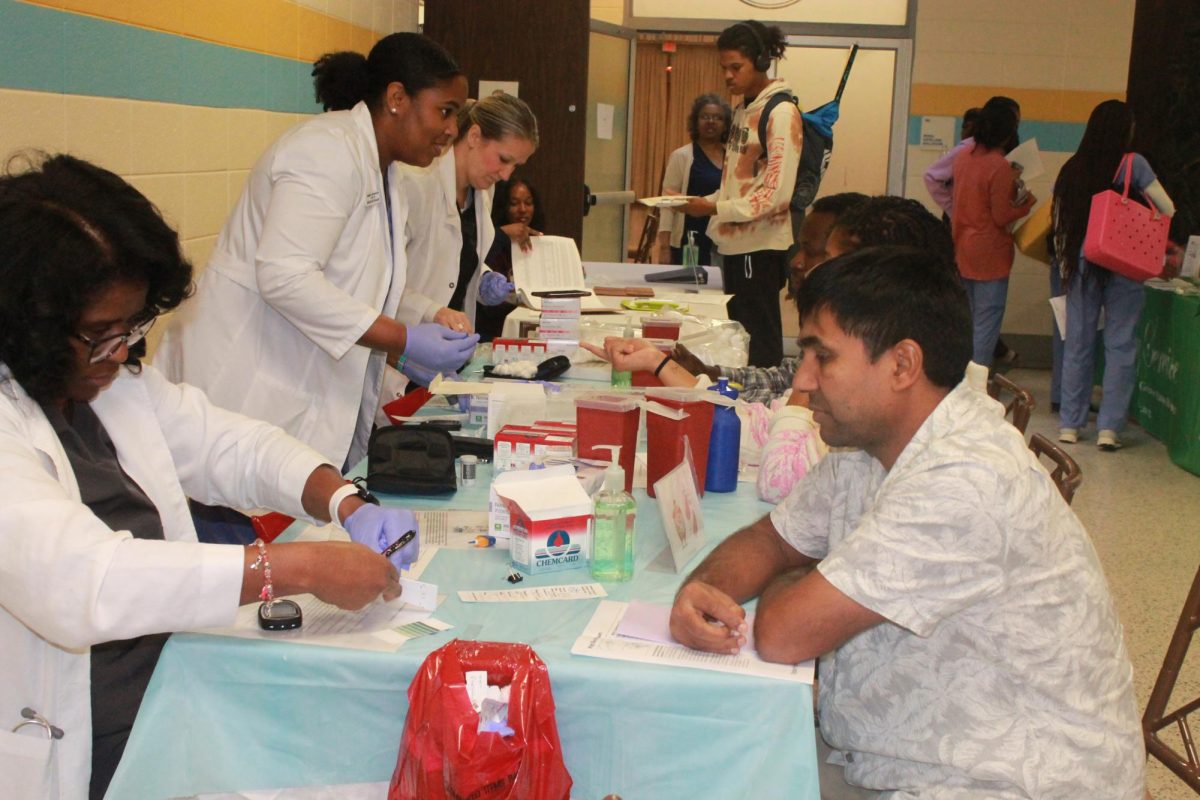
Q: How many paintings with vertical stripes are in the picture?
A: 0